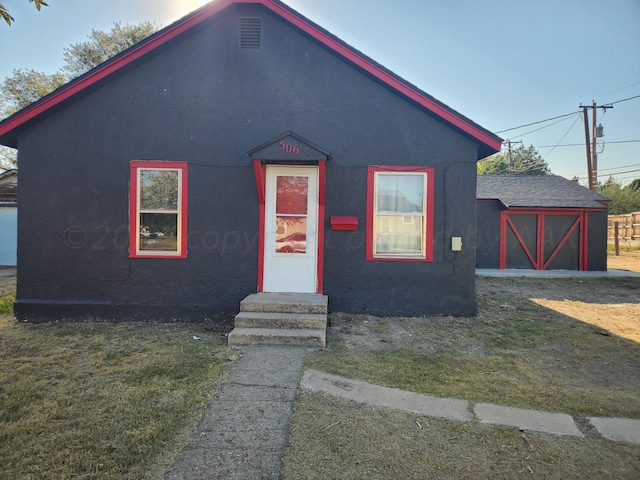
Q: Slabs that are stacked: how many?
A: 3